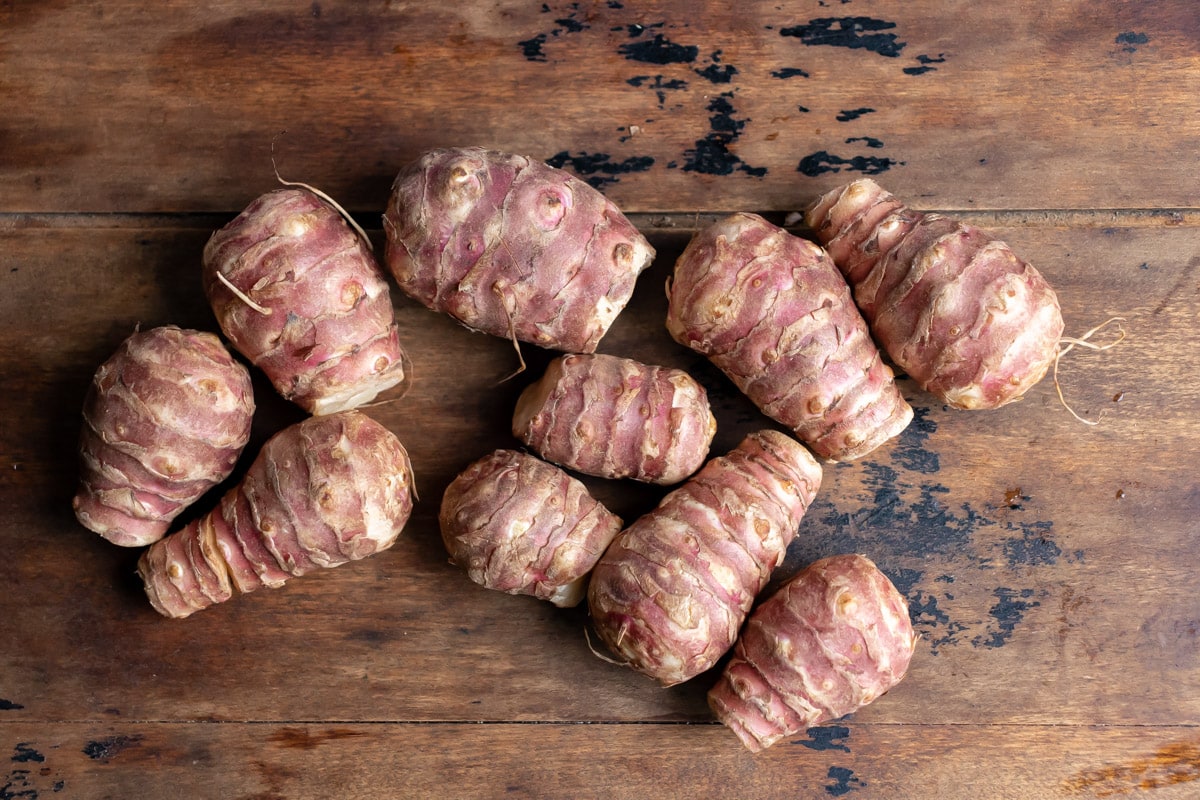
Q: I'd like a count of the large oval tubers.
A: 10